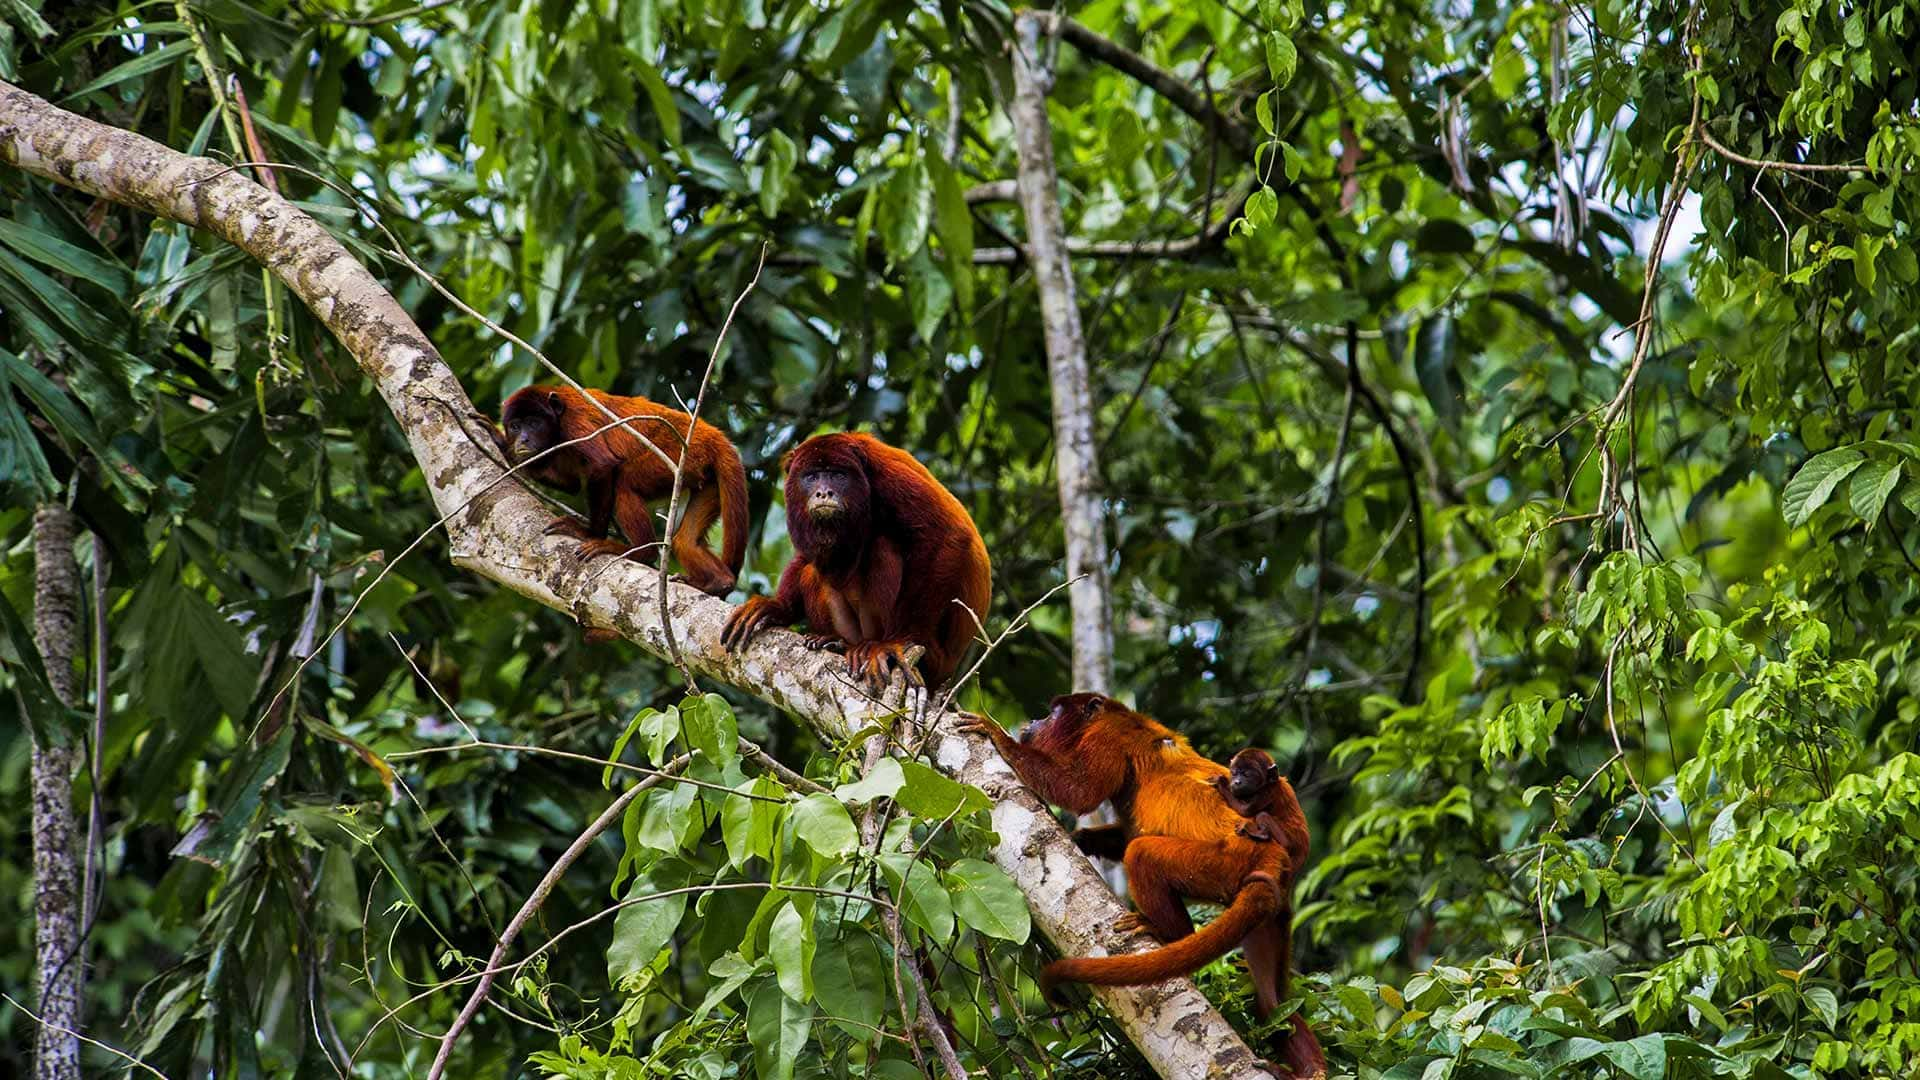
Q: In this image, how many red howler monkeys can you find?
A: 4